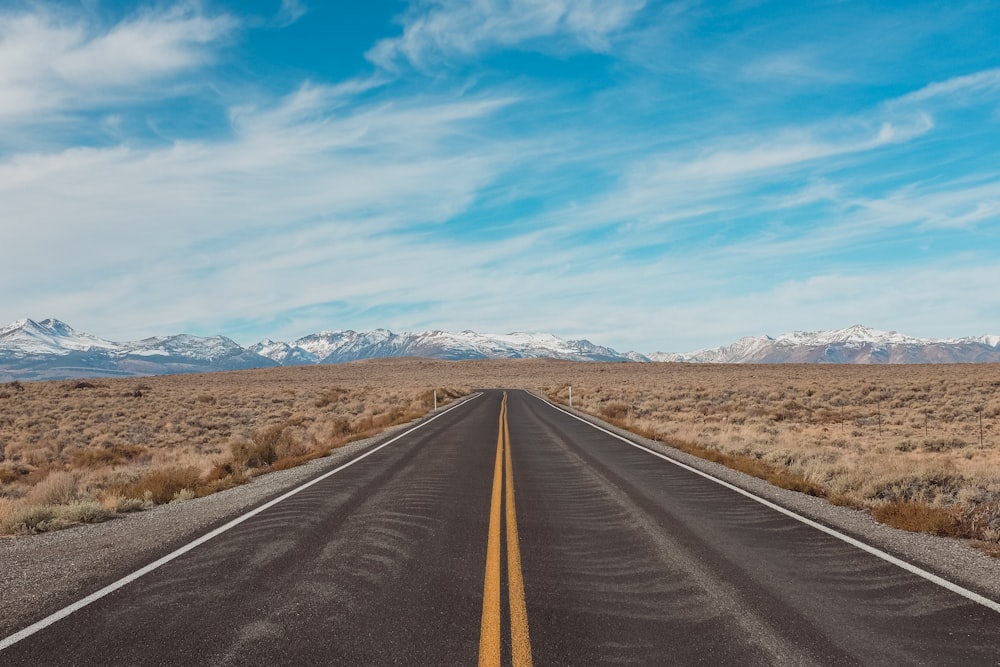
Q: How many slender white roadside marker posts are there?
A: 2